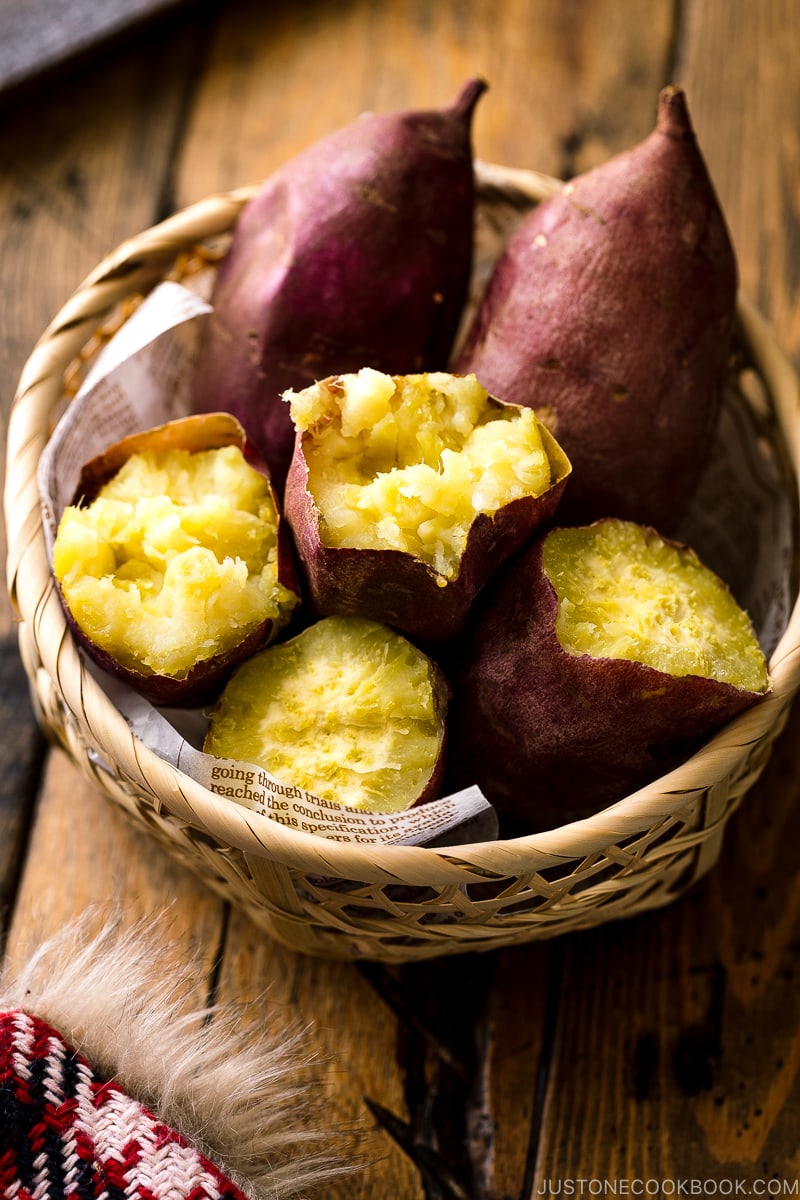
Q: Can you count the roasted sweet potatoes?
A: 6